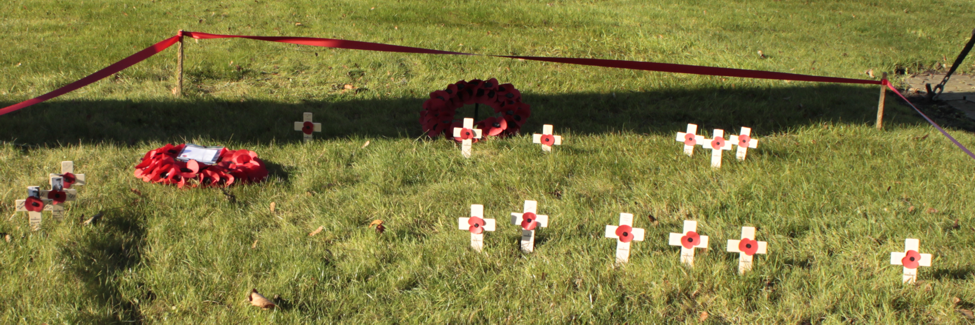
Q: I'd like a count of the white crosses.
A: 15